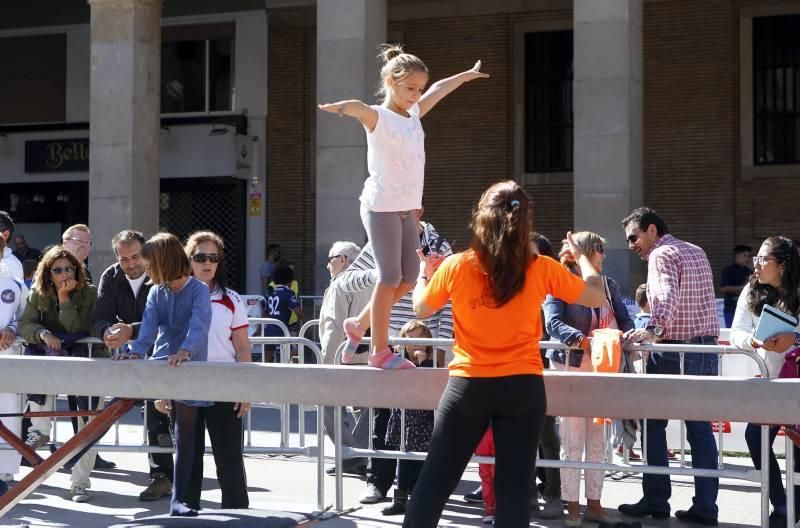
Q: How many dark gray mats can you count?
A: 1